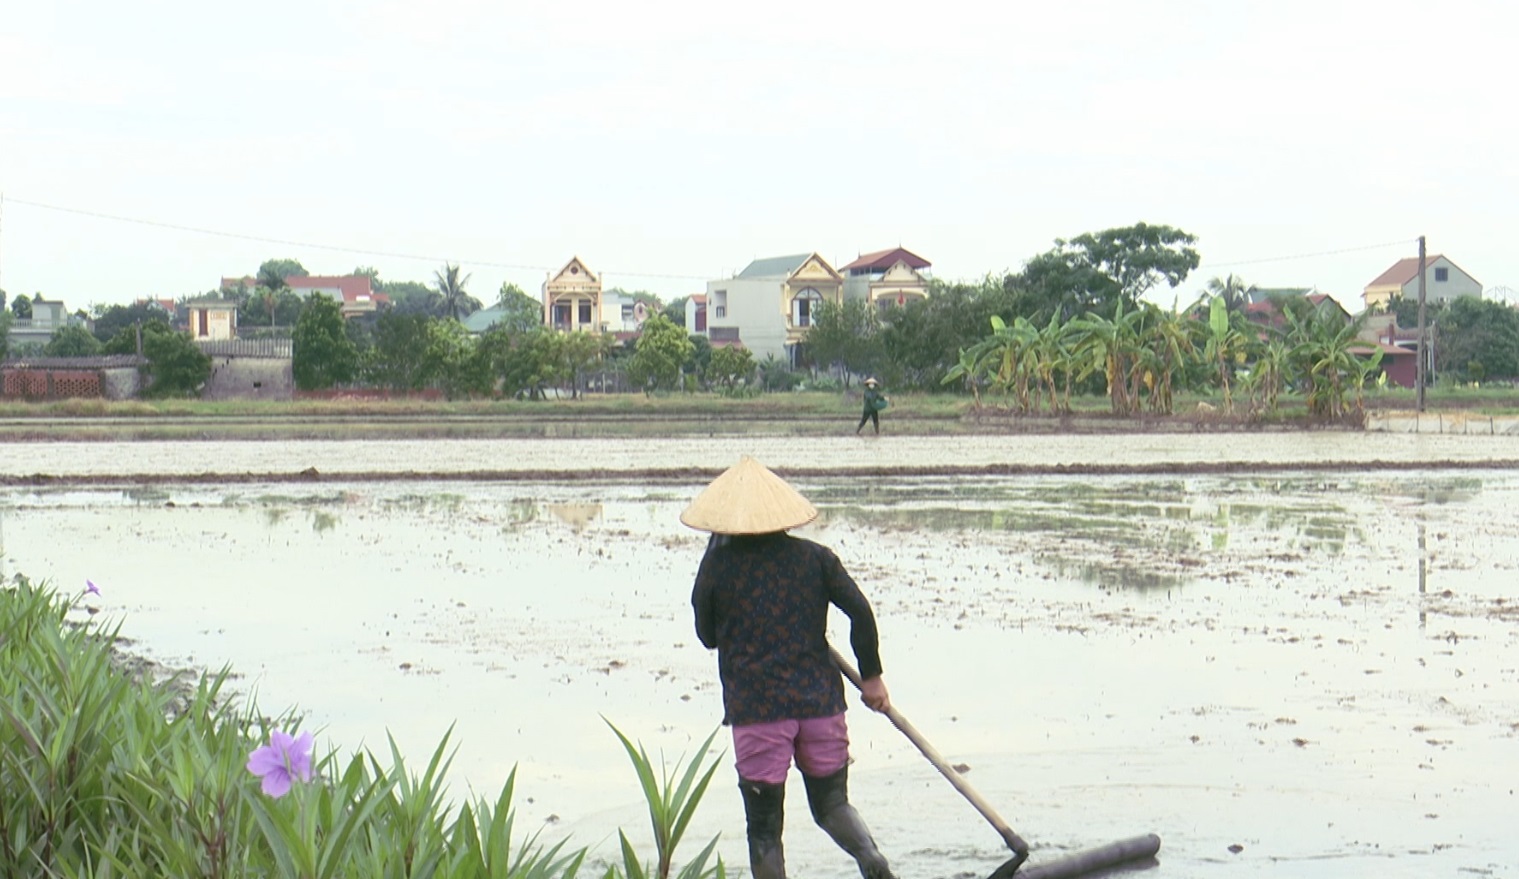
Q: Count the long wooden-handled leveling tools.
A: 1